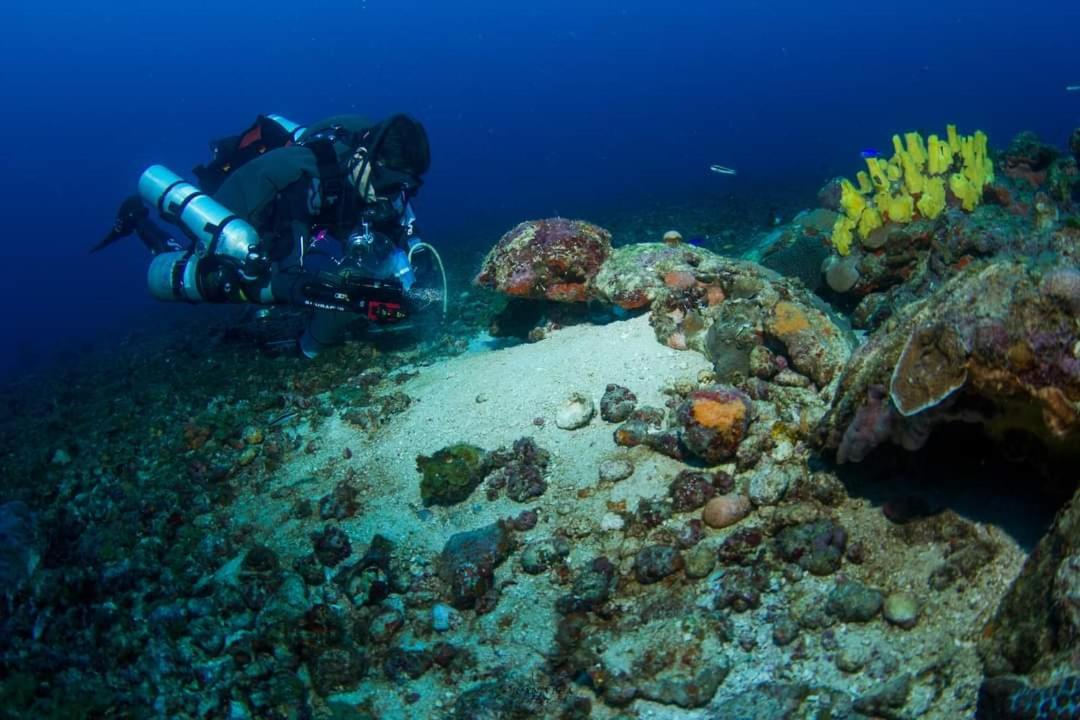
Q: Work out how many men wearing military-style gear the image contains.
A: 0